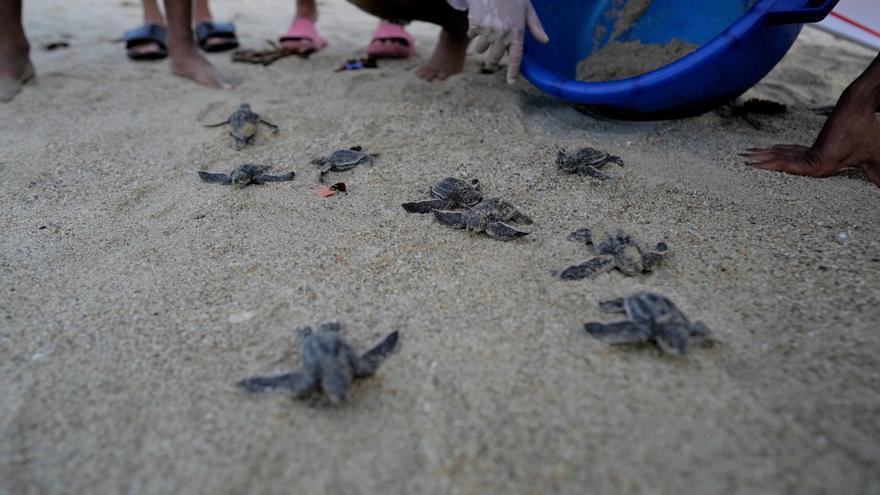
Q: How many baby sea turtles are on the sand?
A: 9